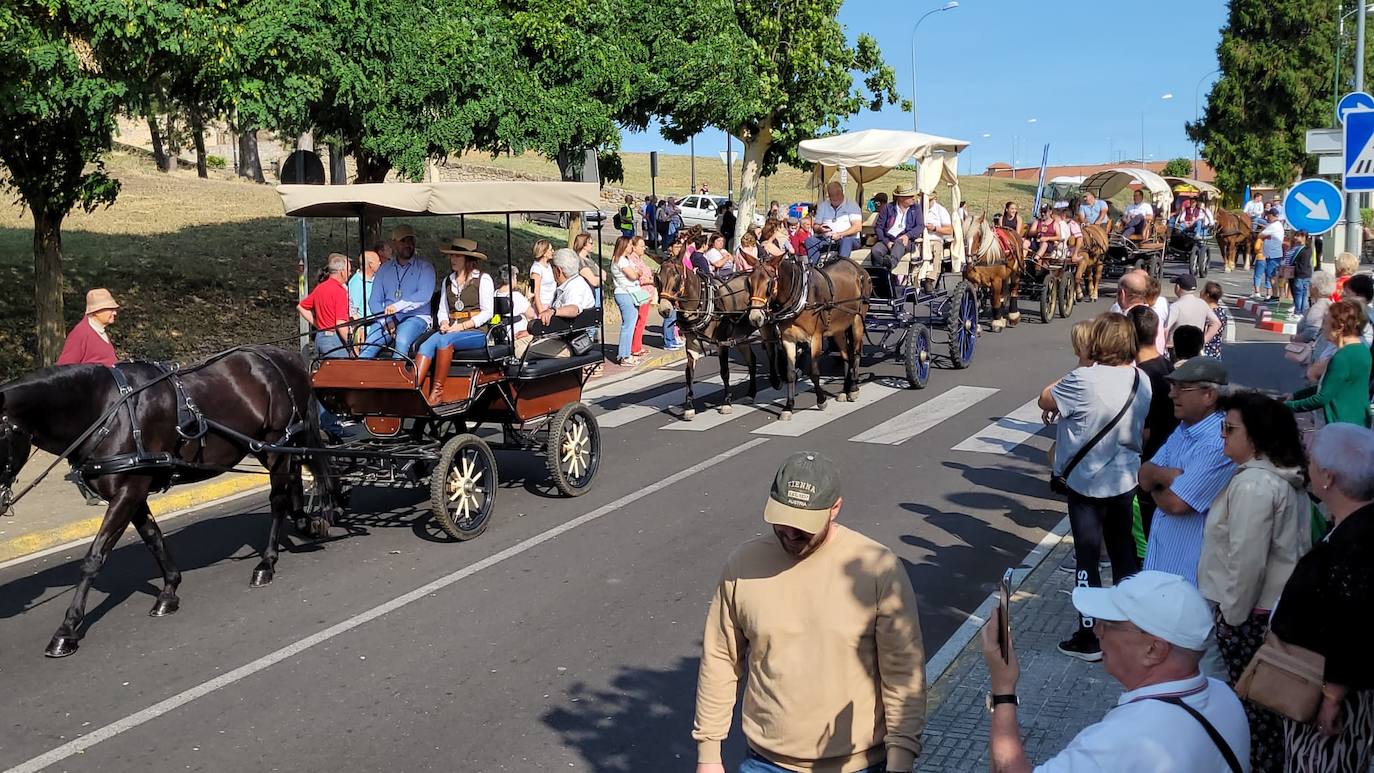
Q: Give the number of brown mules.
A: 2